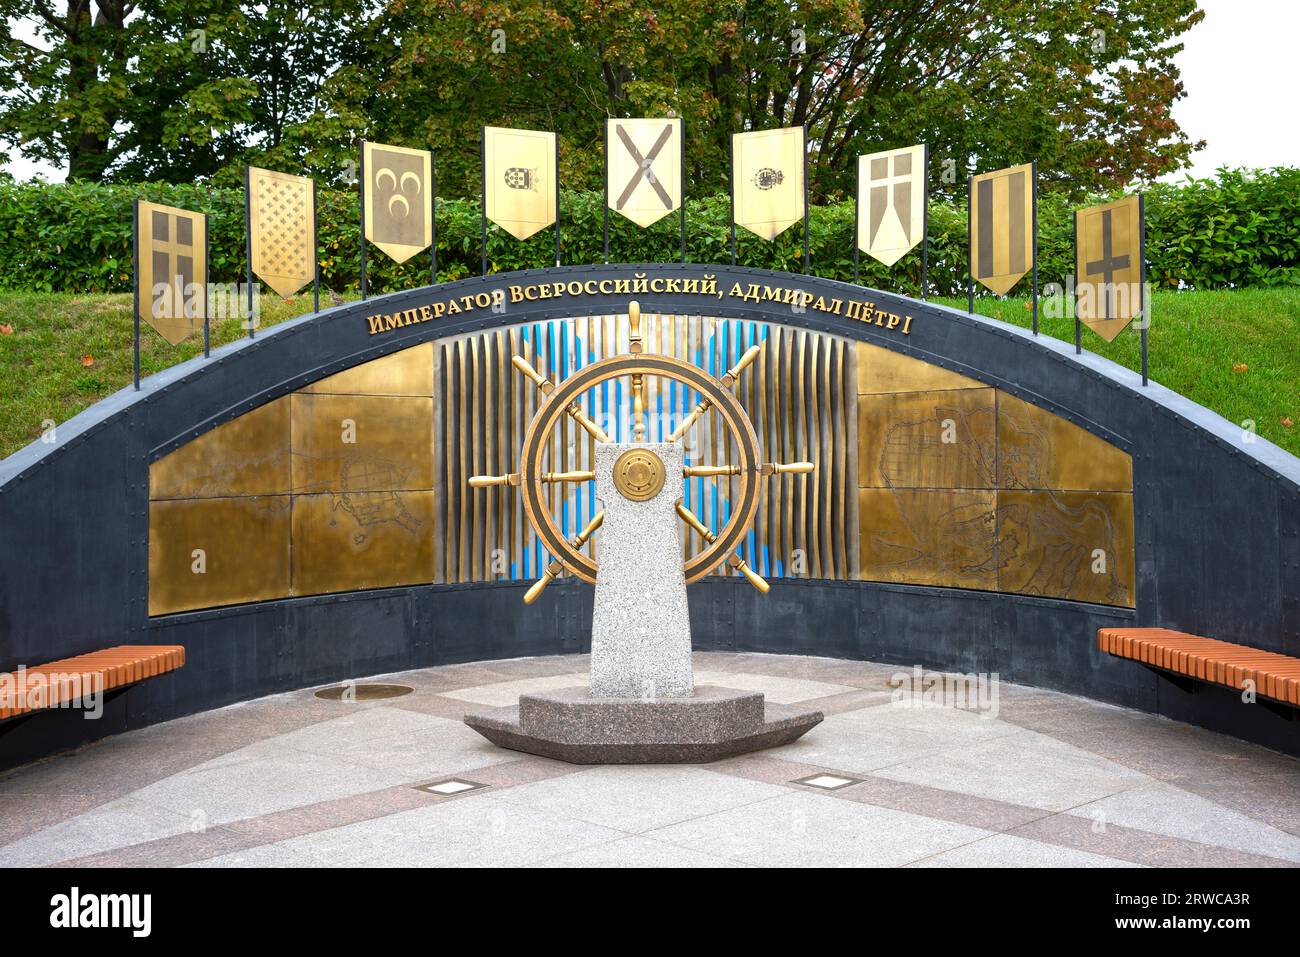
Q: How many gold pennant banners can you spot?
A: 9